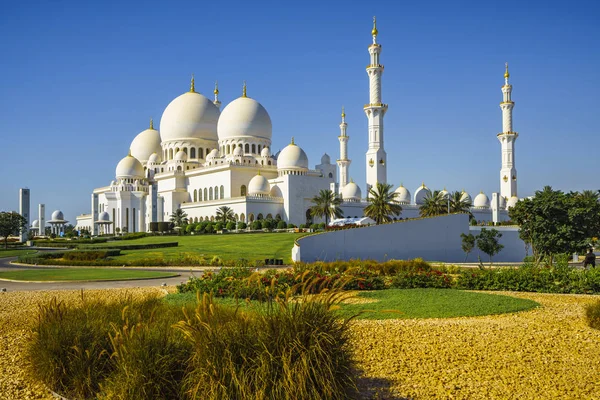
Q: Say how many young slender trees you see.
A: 2